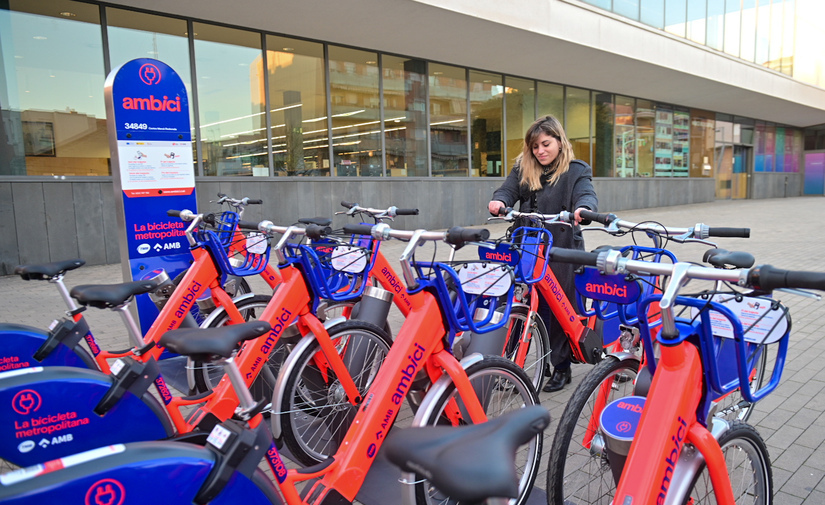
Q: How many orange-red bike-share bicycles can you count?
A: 8